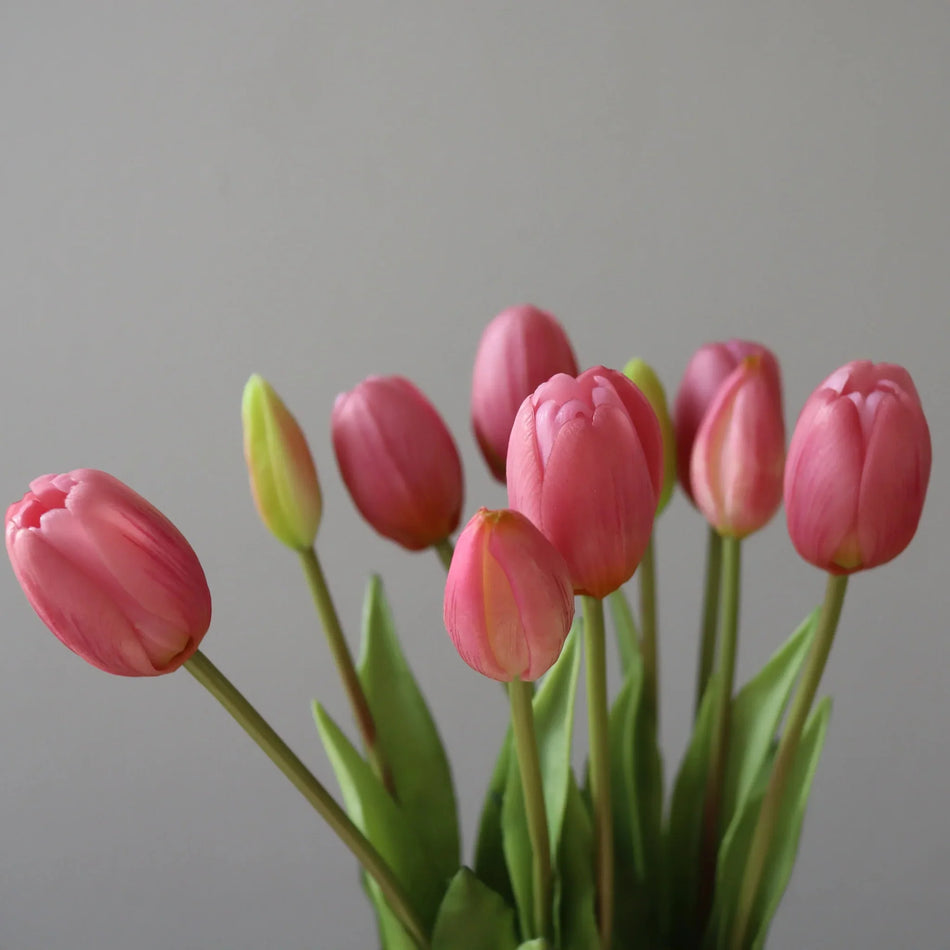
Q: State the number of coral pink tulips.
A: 8